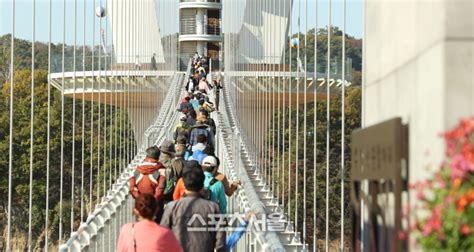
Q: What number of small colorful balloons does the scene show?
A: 2